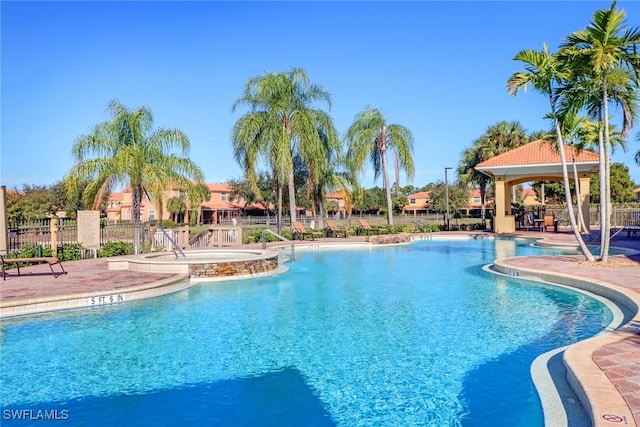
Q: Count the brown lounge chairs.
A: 4